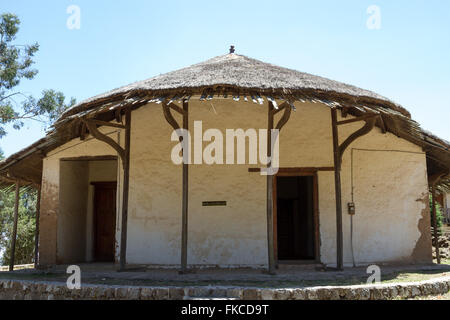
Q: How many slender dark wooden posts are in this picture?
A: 7